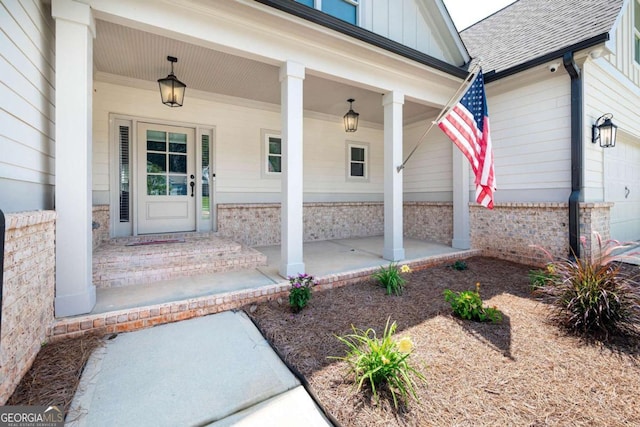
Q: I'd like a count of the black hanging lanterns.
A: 2